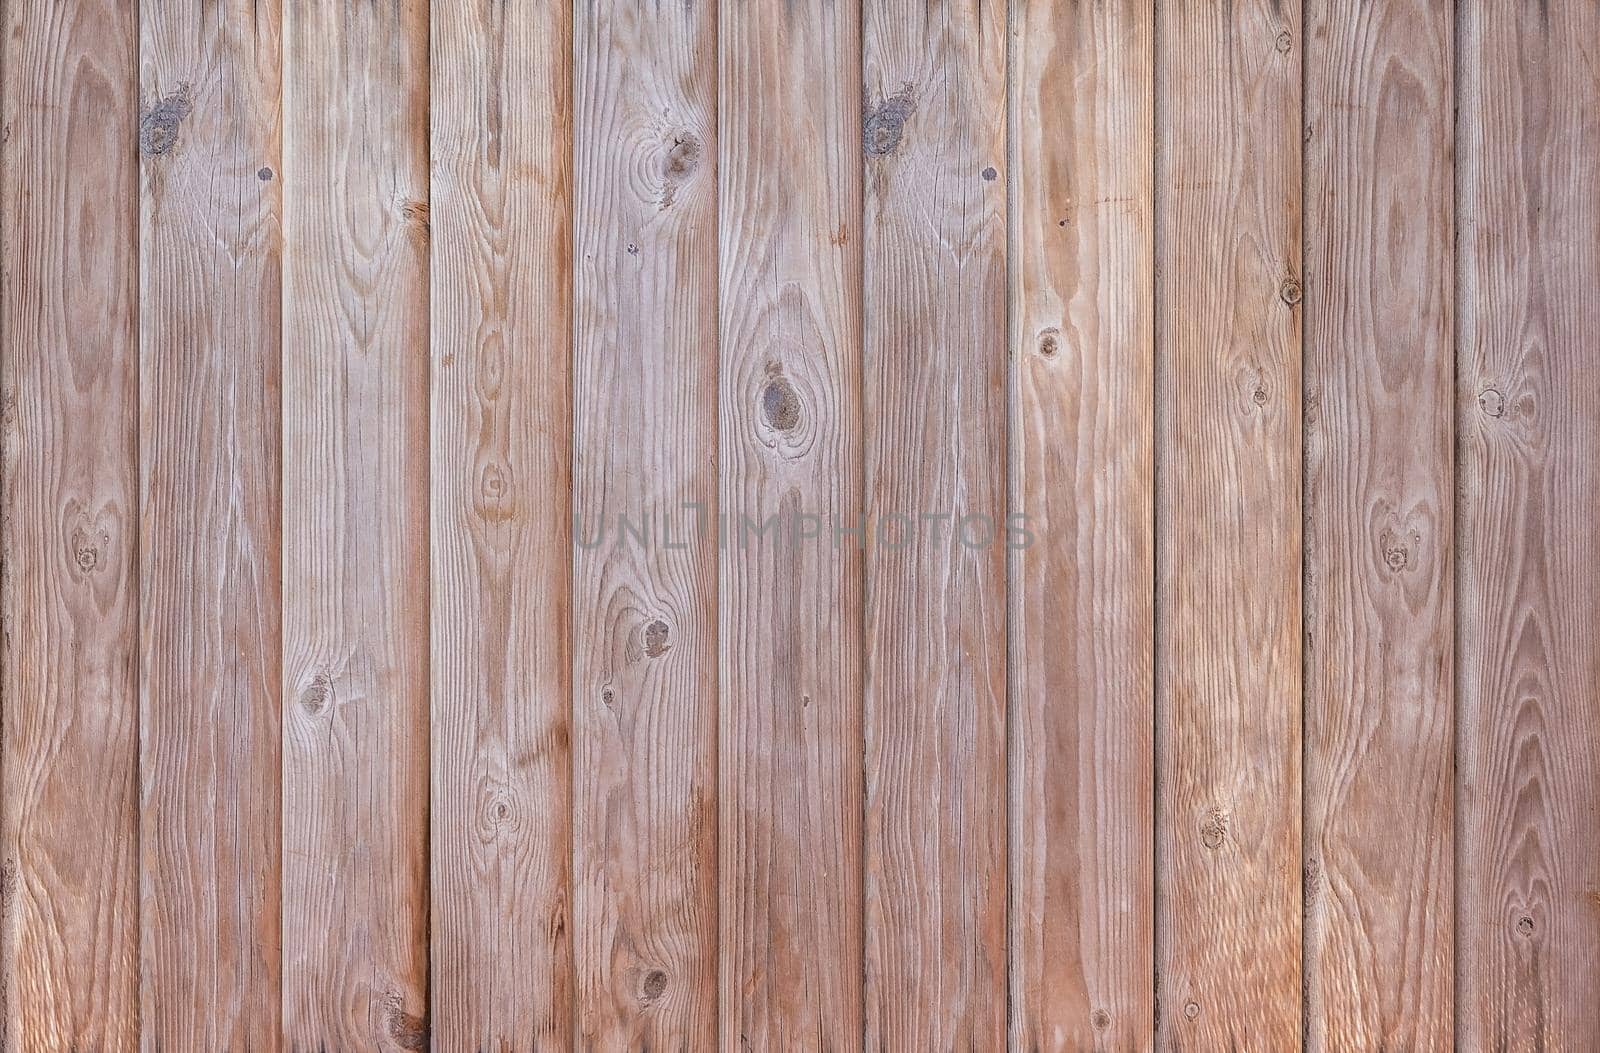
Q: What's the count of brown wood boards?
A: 11